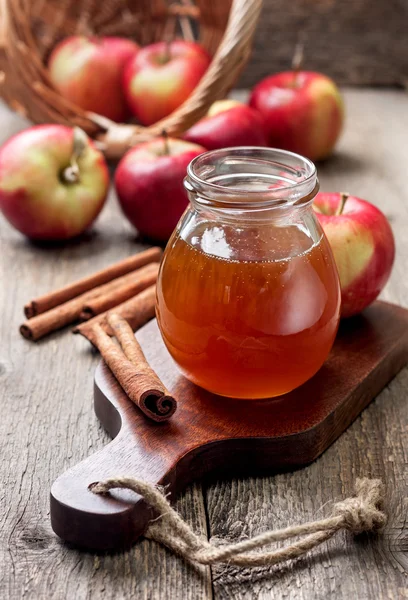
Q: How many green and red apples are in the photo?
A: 7